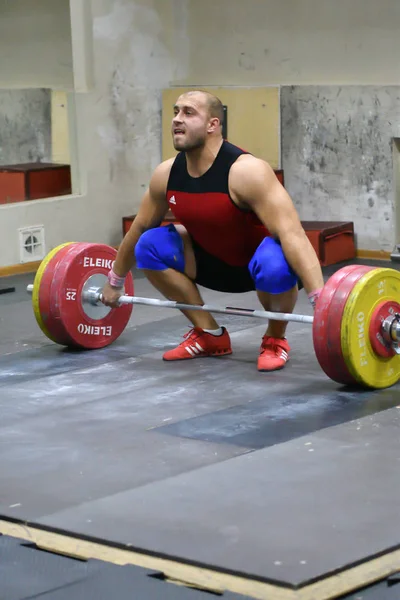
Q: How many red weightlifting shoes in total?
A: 2